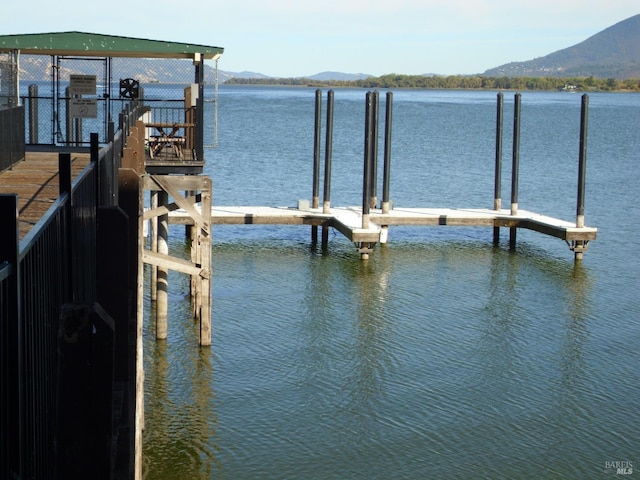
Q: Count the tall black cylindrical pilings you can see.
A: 8